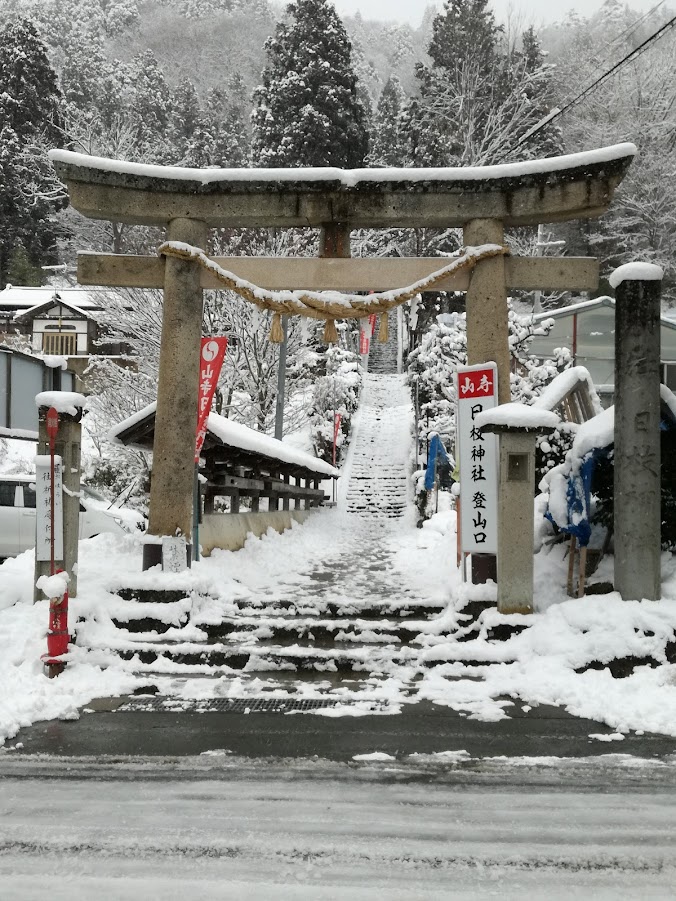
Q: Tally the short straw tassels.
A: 3